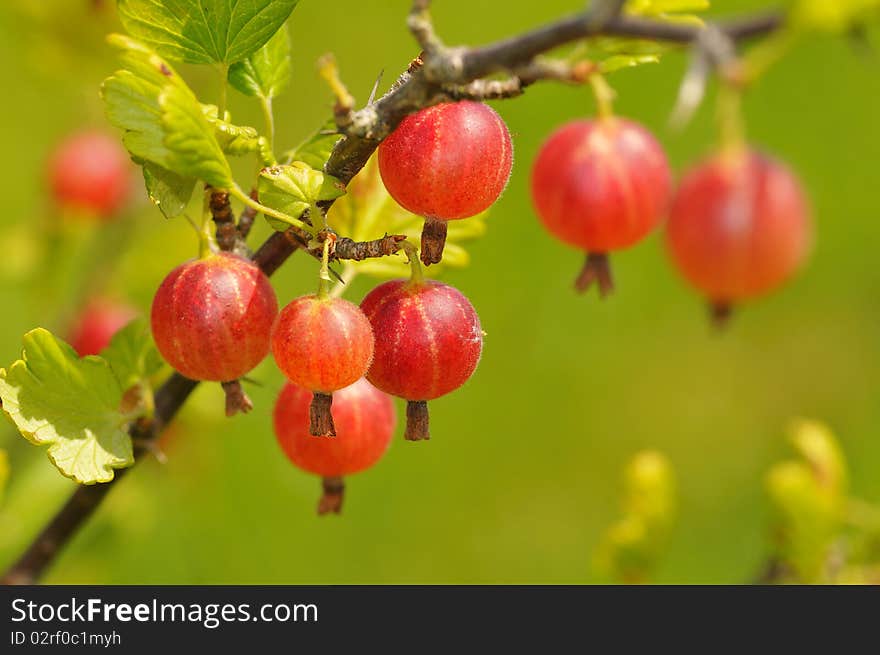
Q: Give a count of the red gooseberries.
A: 9